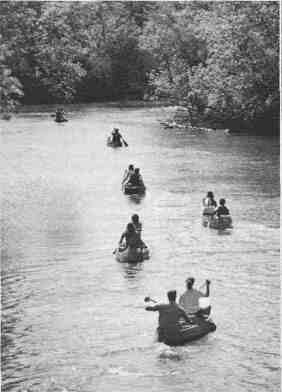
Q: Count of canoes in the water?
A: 6